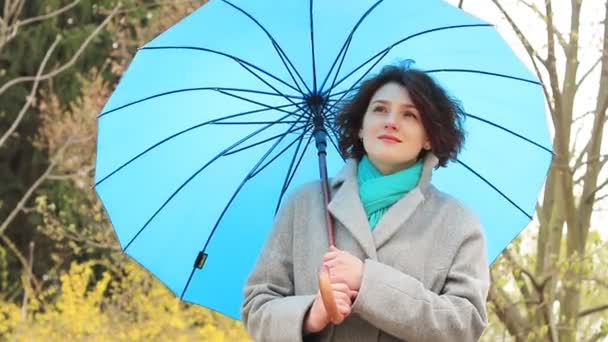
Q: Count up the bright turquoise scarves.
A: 1